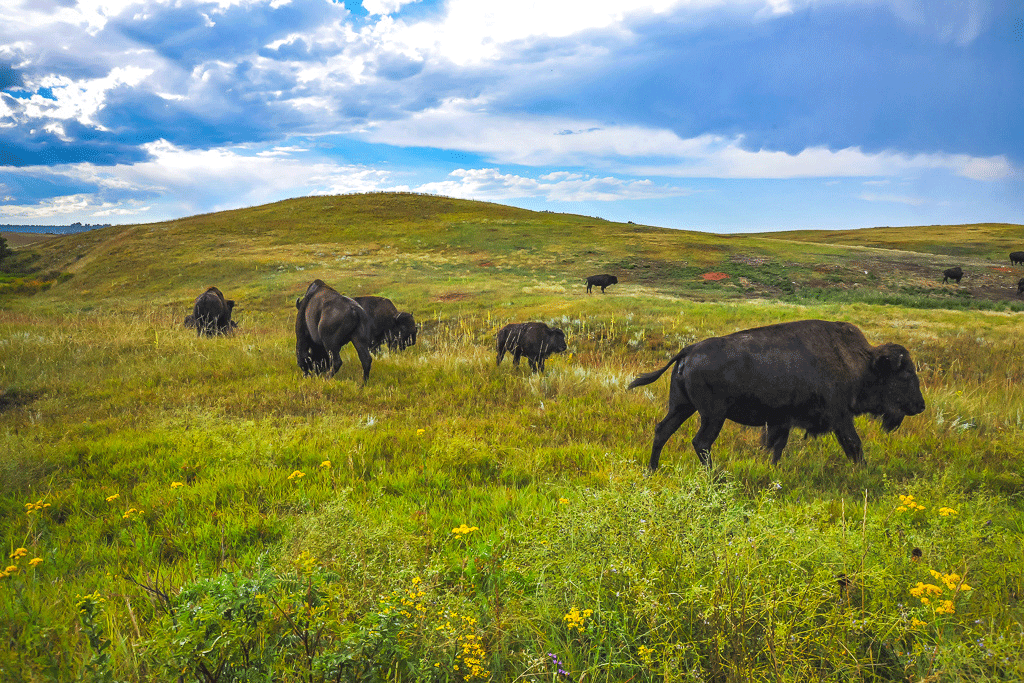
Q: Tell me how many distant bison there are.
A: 4